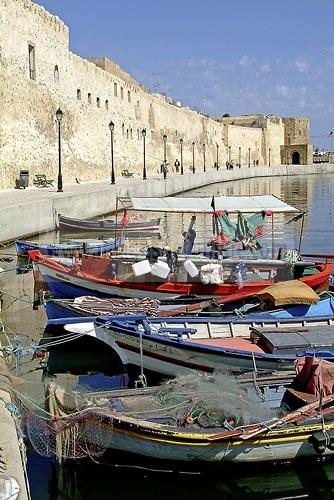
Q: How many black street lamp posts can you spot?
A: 12